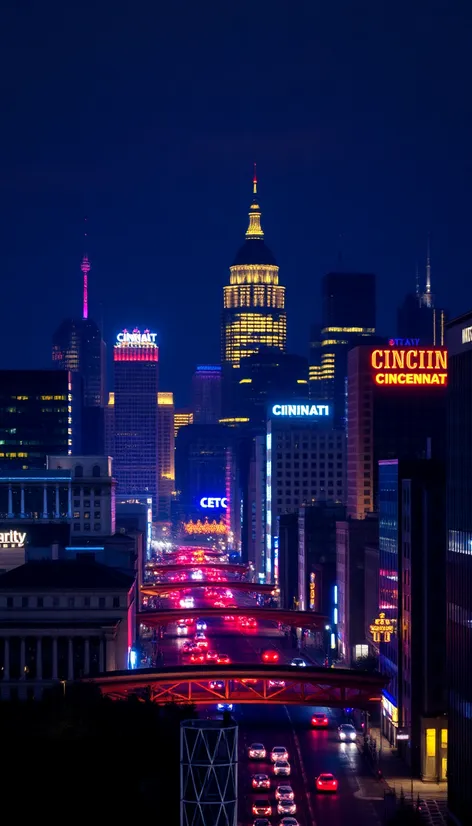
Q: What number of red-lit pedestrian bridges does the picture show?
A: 4